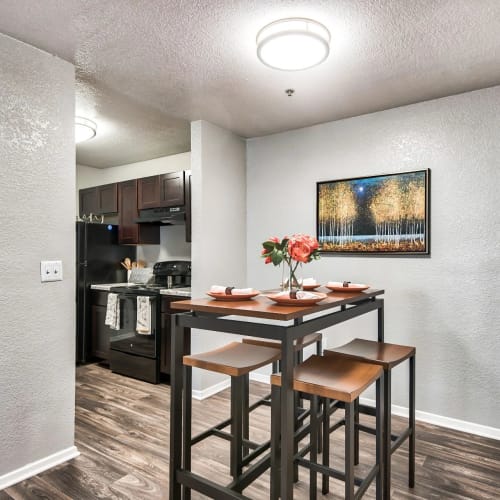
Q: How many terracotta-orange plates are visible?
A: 4